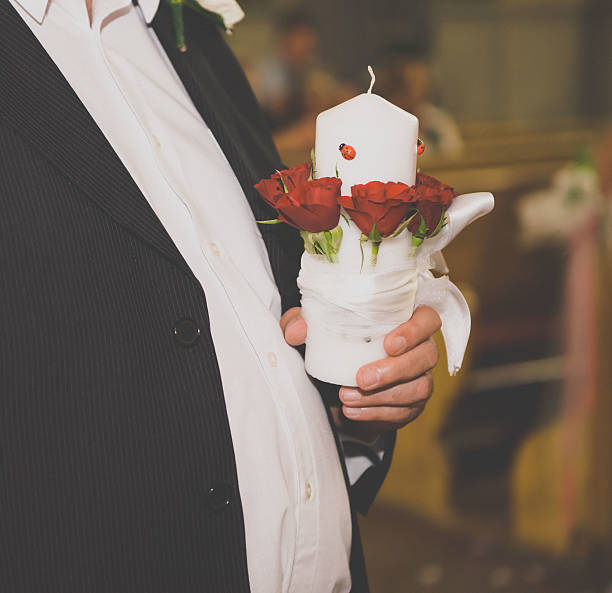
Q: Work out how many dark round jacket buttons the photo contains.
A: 2